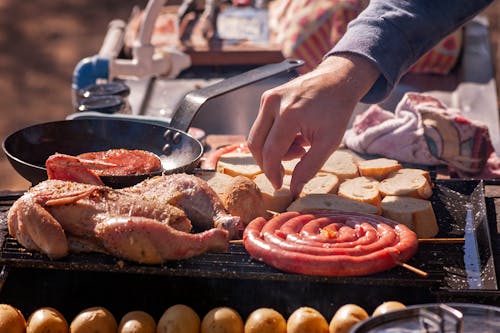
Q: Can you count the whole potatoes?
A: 10